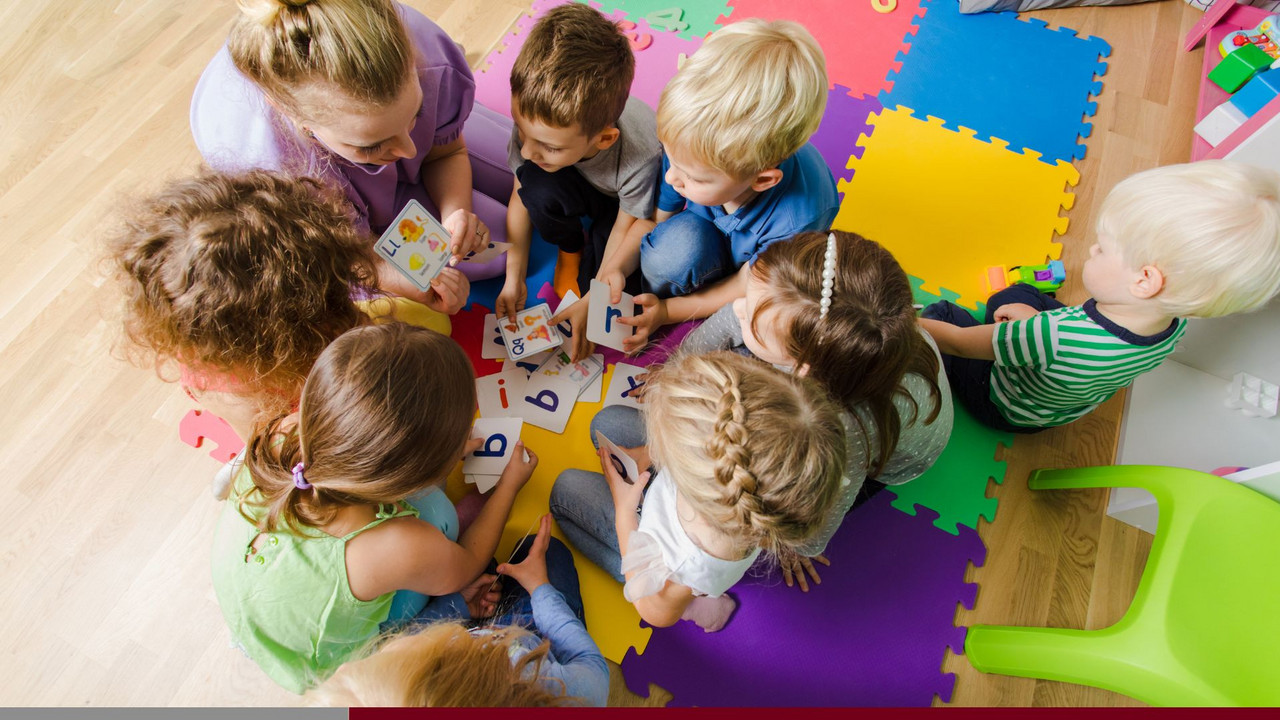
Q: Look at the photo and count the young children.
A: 8